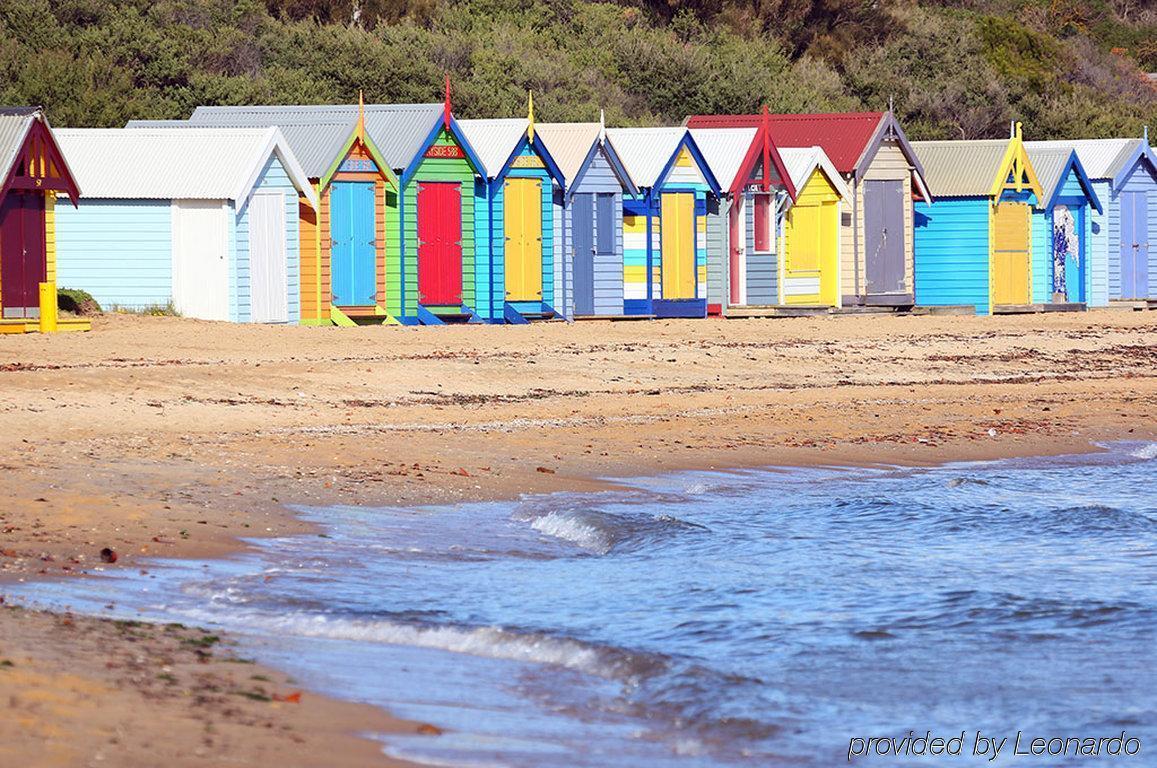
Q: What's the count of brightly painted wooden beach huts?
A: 13